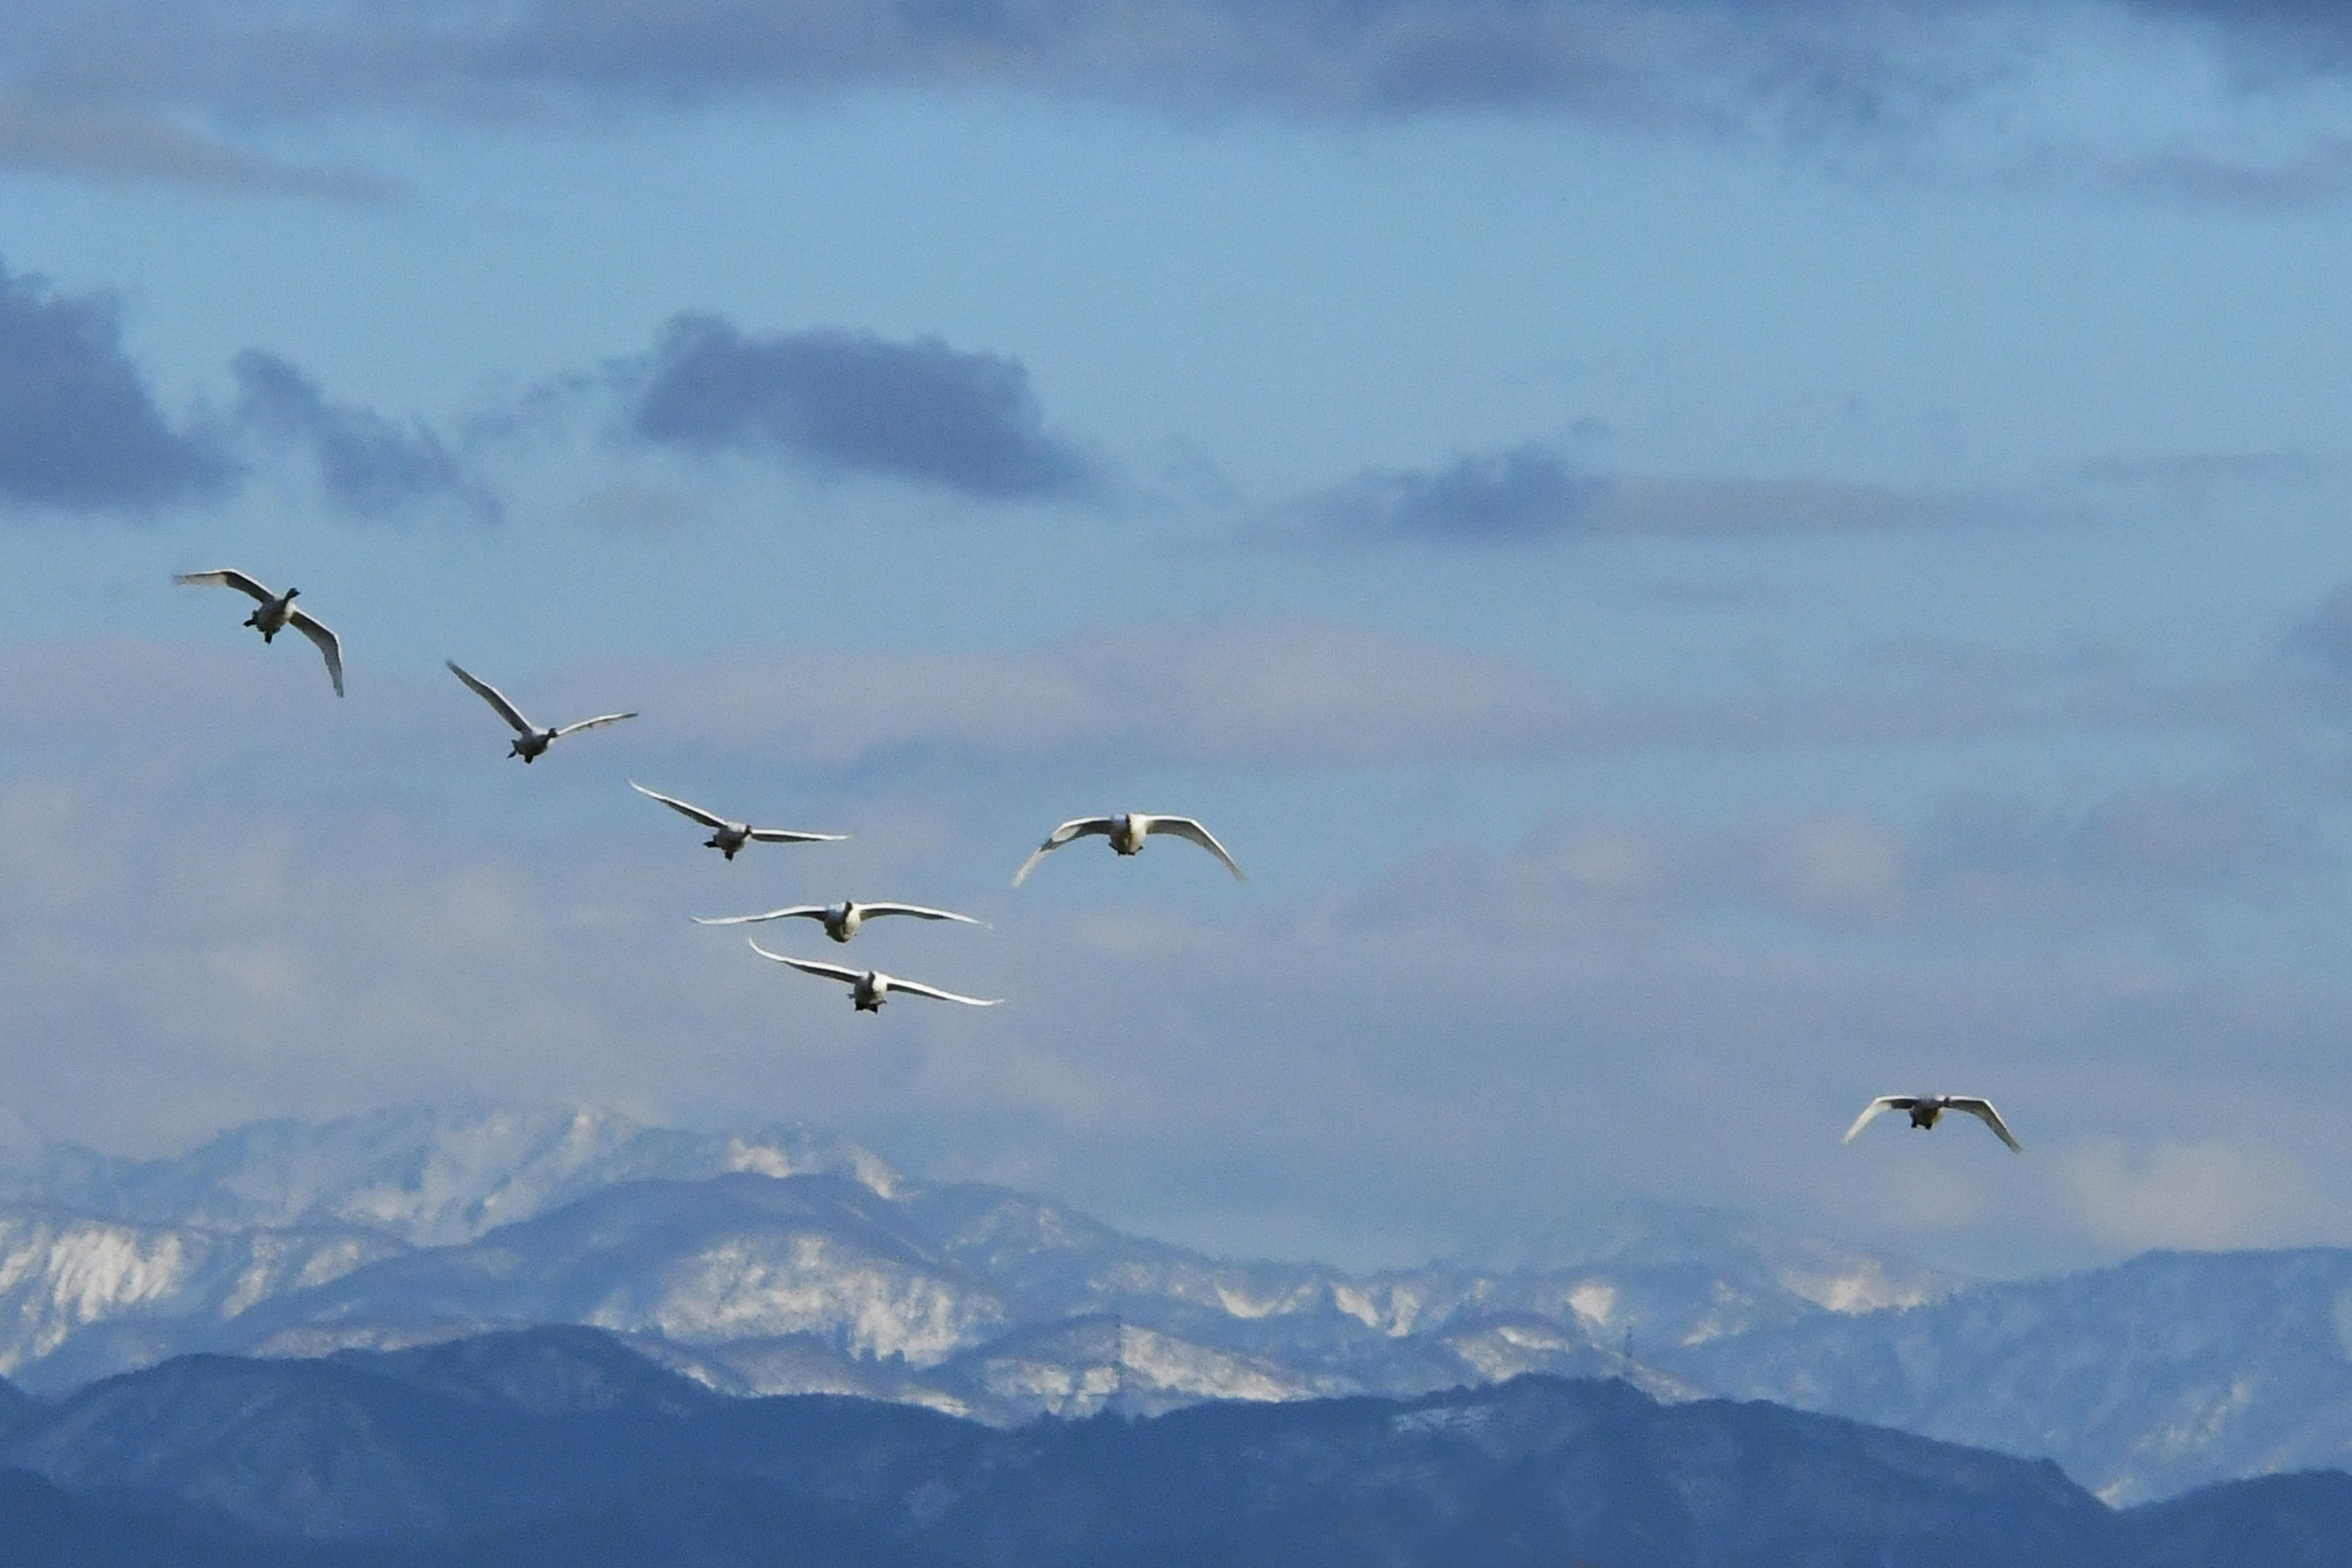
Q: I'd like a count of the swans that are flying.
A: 7